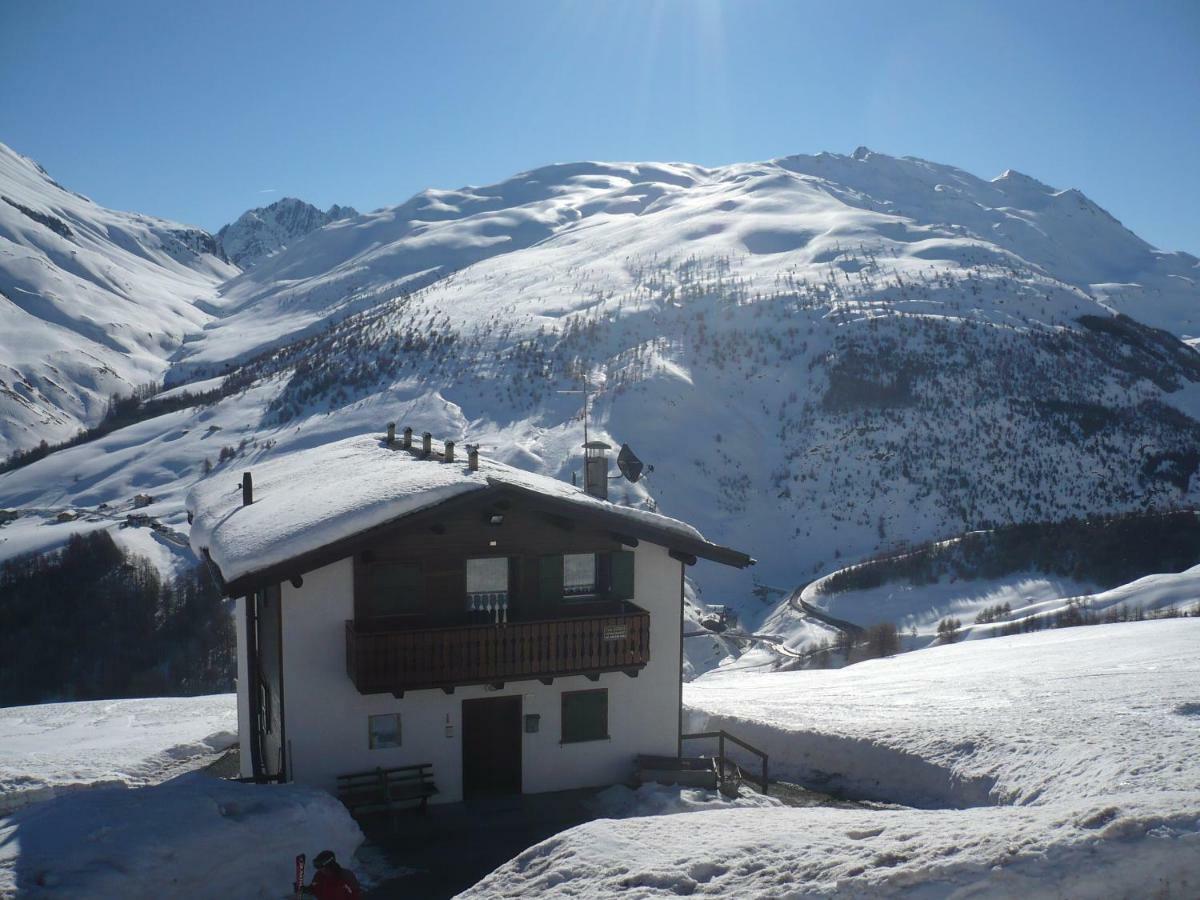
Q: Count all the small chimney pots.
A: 5